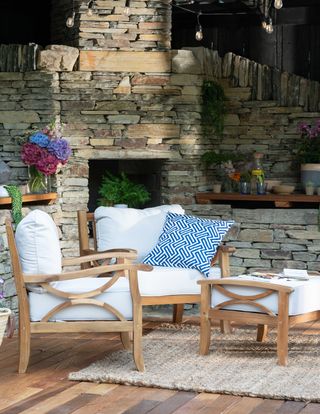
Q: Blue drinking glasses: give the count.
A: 2